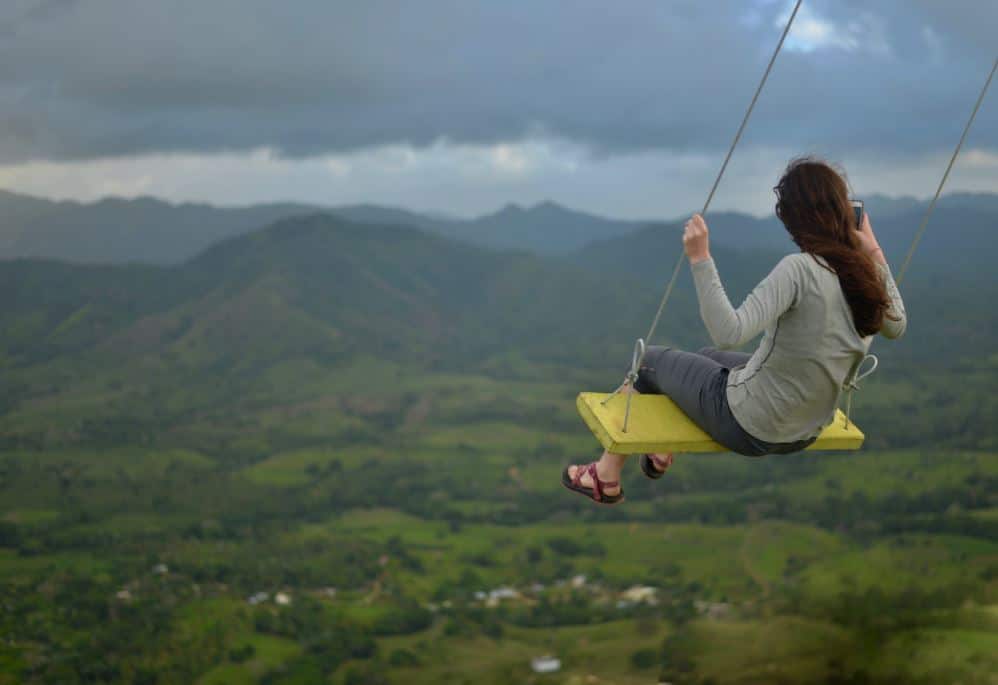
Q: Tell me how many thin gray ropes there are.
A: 2